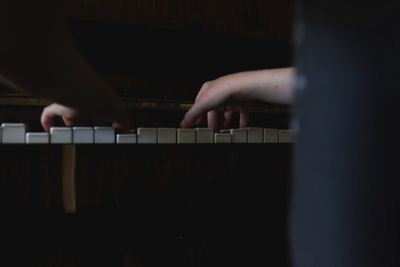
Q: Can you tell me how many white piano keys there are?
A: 15